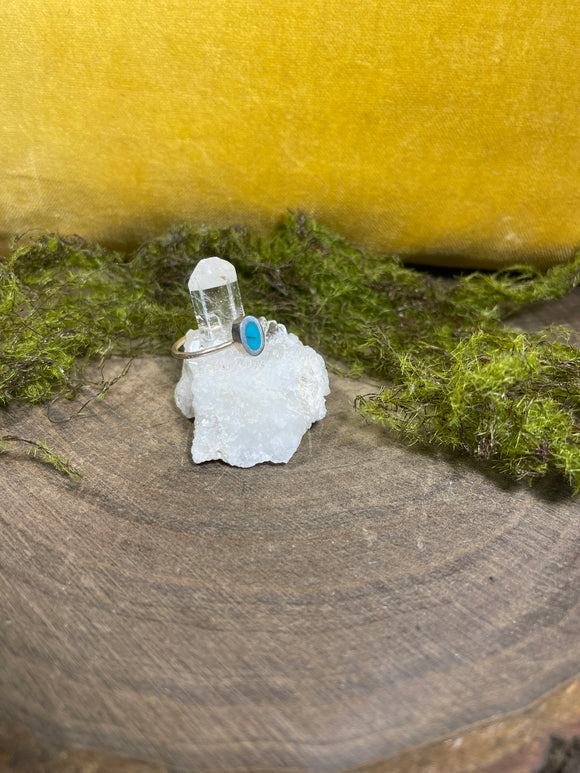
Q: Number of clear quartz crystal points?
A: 1